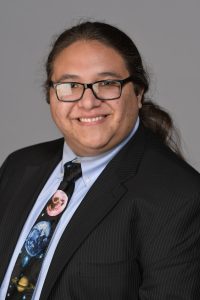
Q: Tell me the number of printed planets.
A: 3